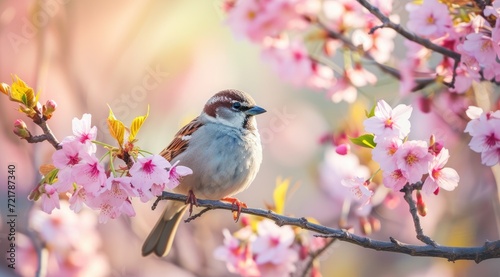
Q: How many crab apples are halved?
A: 0